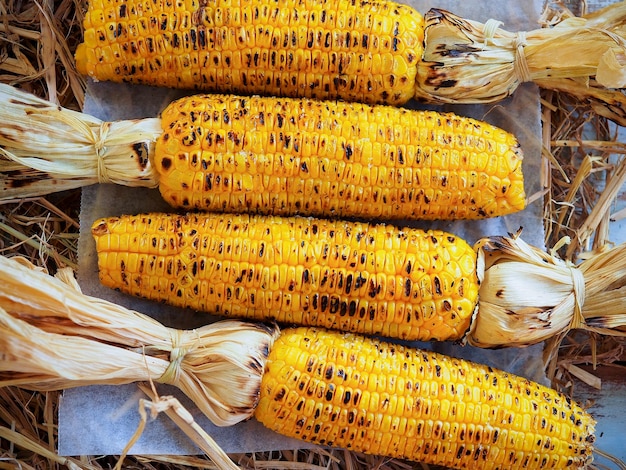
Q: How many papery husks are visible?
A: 4